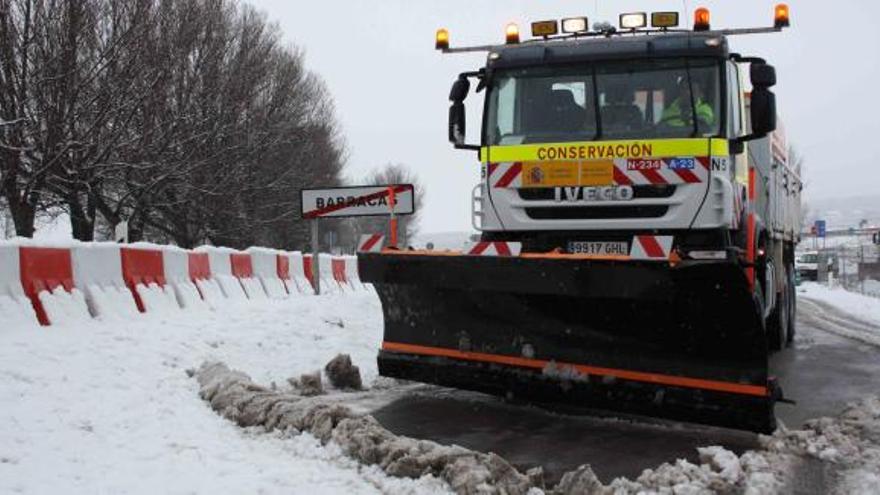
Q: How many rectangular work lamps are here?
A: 4